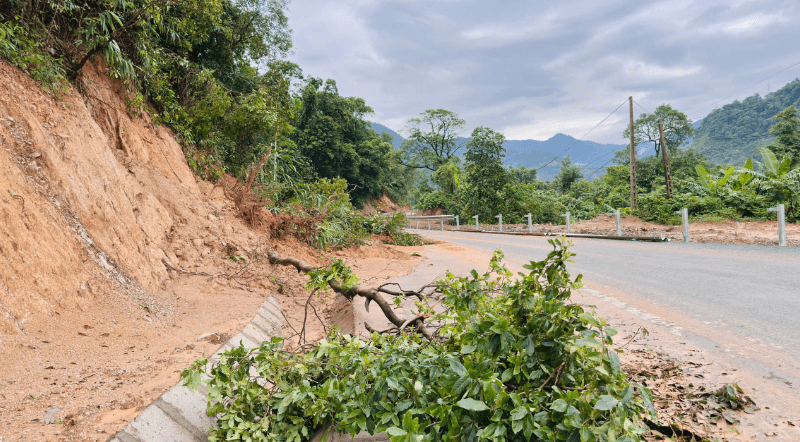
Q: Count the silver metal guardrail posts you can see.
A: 12